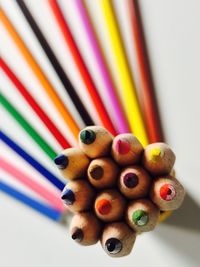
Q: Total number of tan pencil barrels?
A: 12